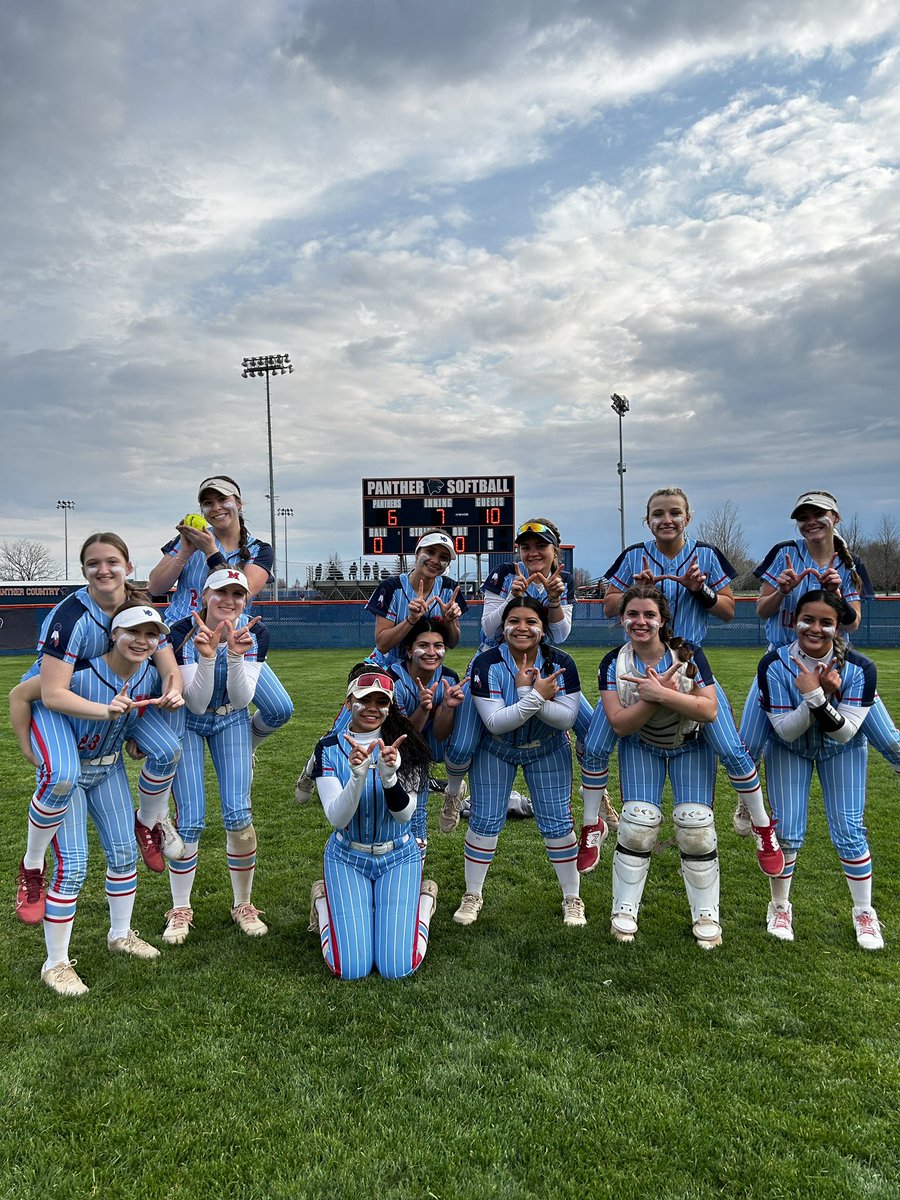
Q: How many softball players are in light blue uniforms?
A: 13